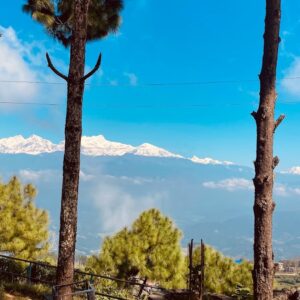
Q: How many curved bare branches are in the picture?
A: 2